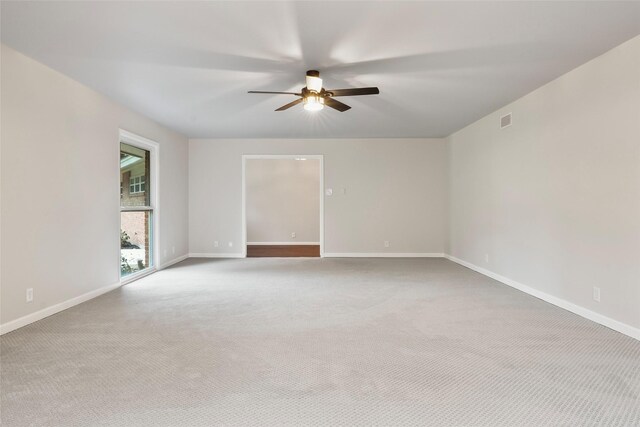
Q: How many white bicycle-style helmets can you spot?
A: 0